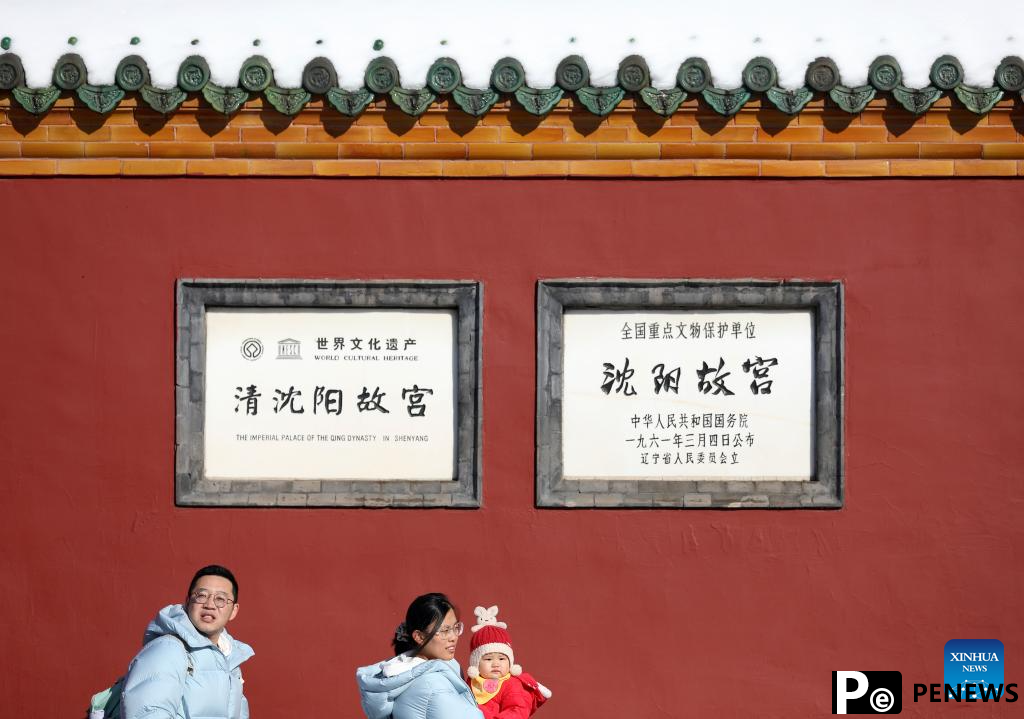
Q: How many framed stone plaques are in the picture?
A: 2